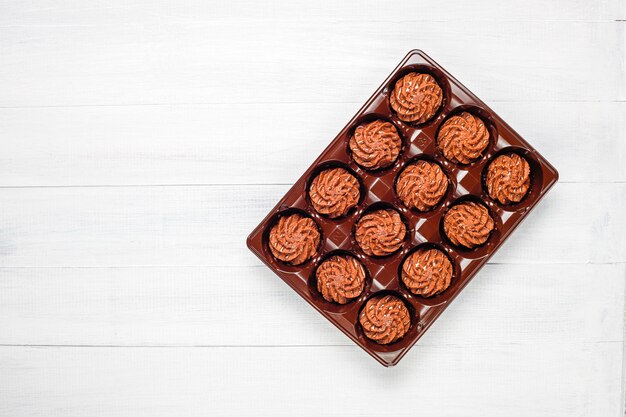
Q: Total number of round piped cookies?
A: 12